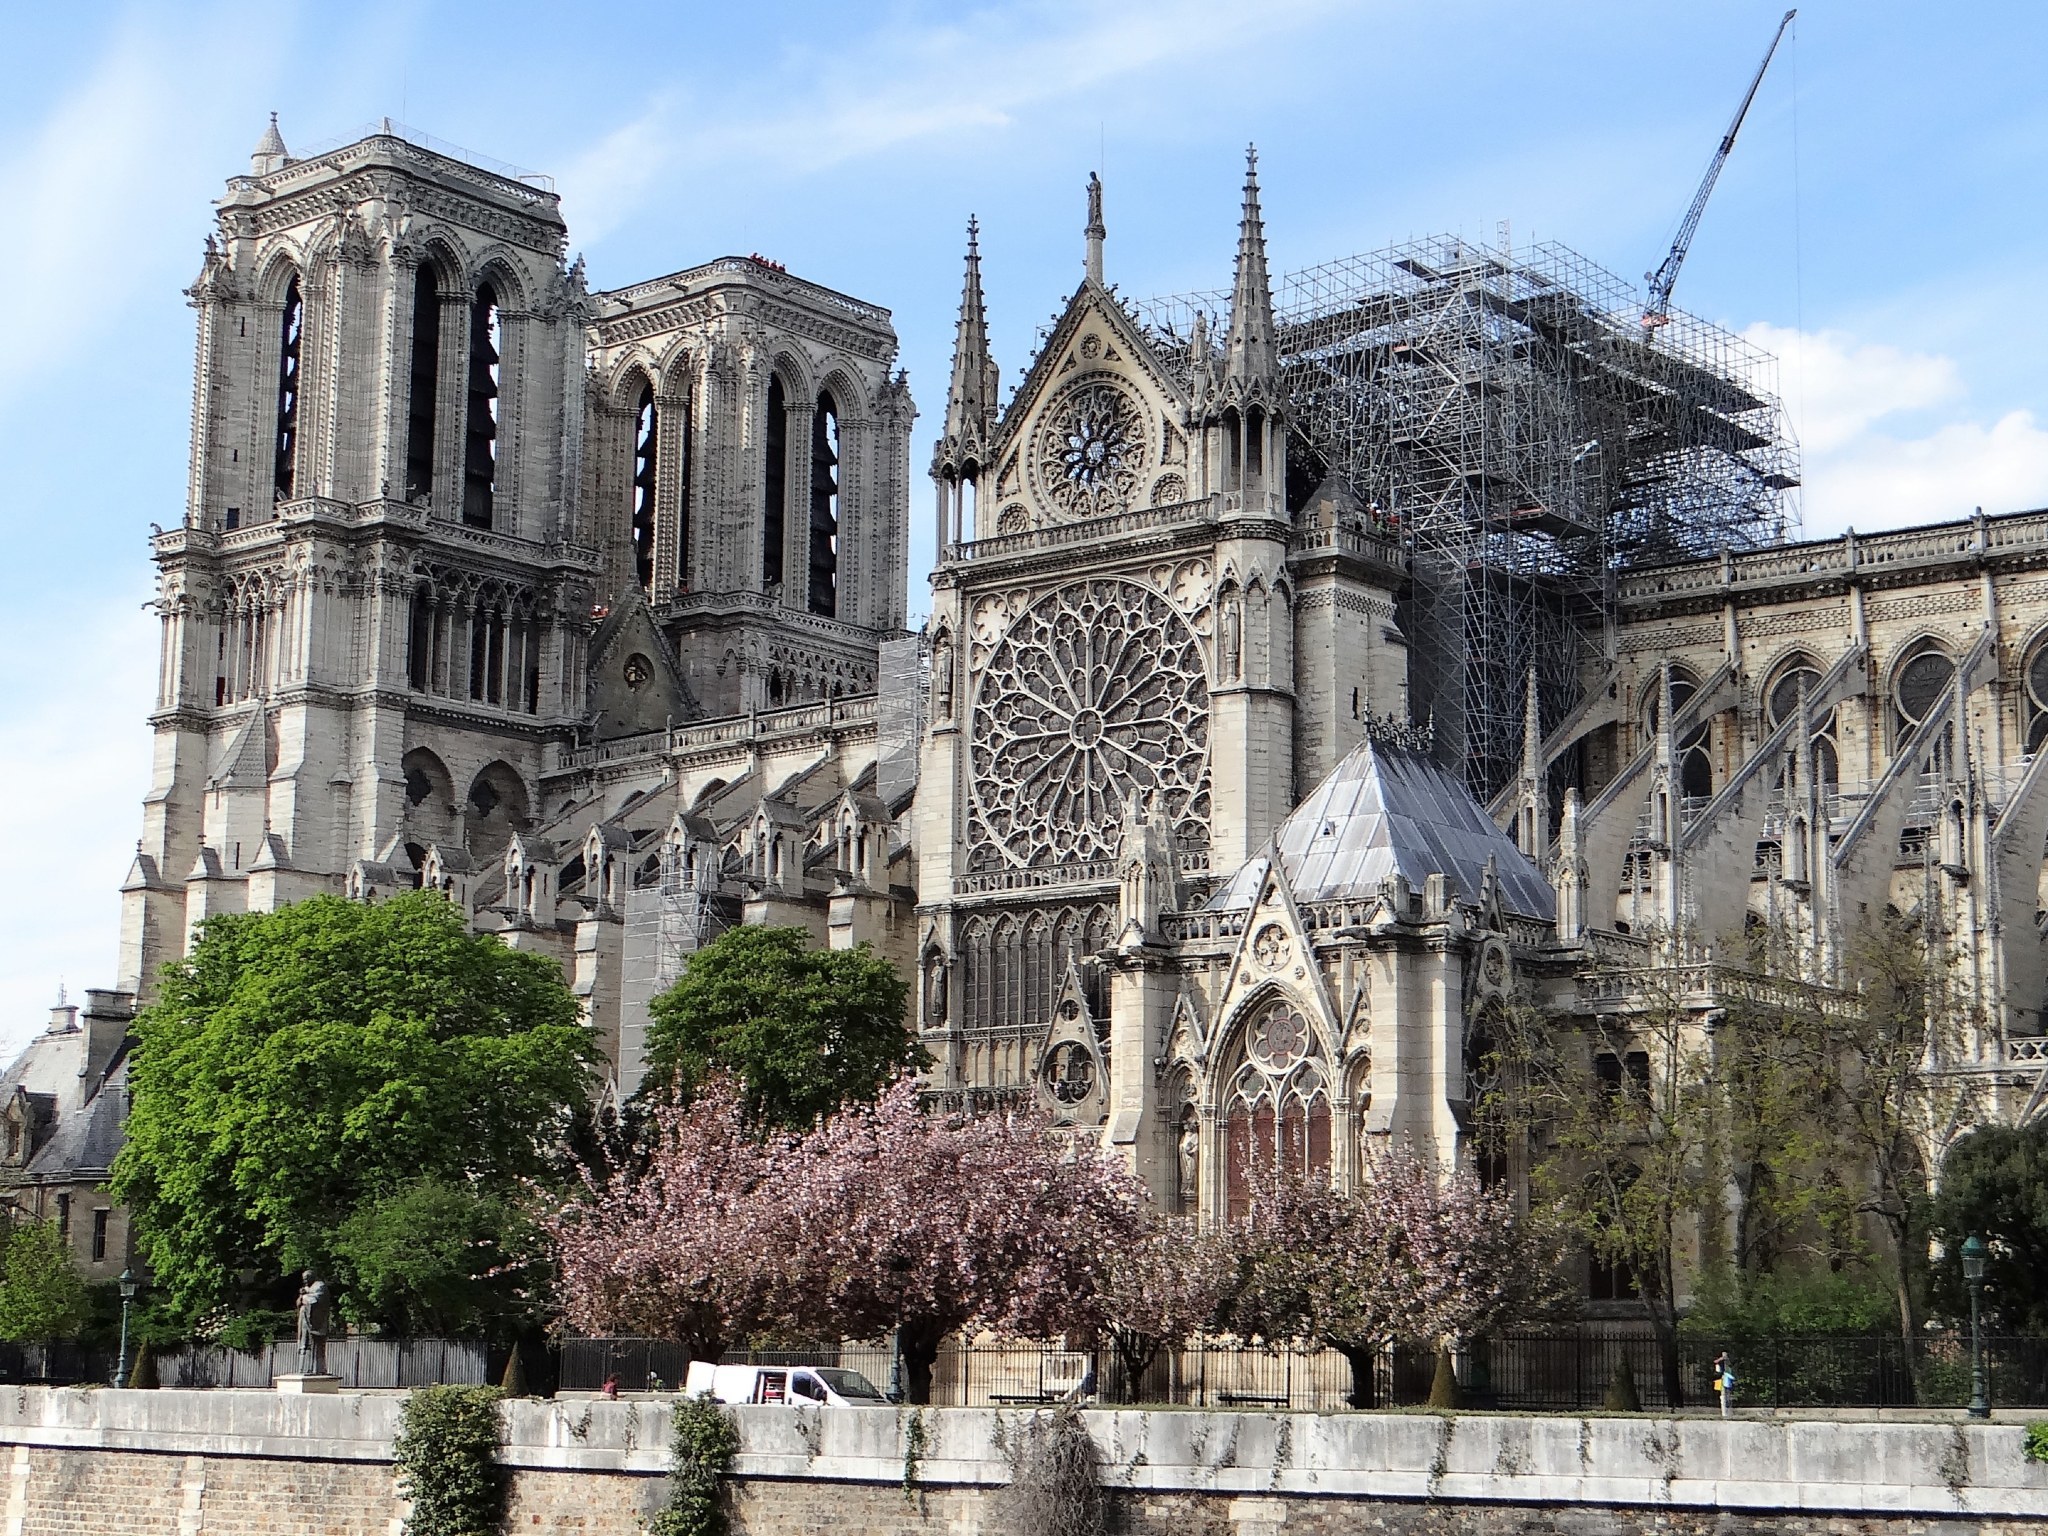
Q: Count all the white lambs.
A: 0